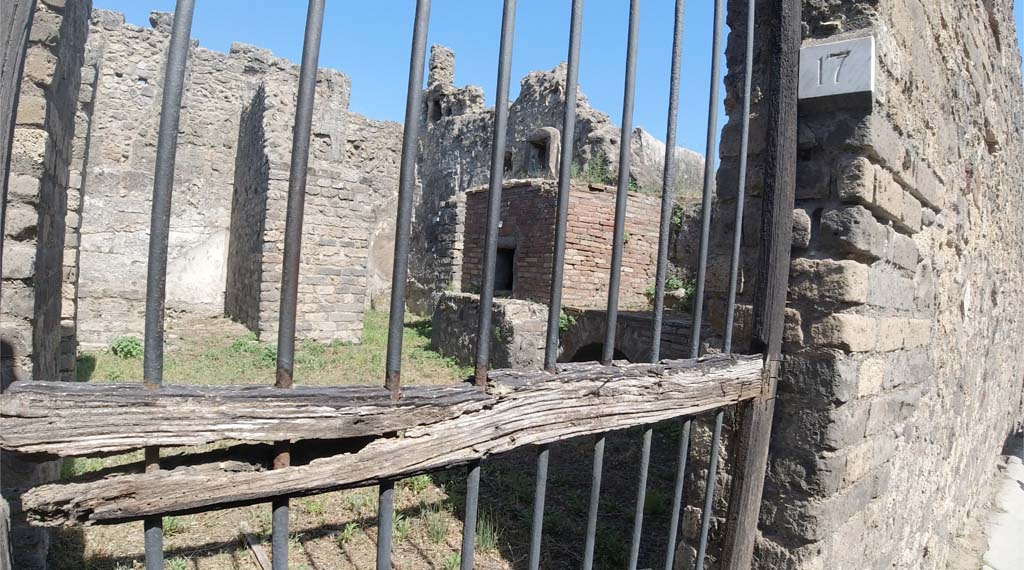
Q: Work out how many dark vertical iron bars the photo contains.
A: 9